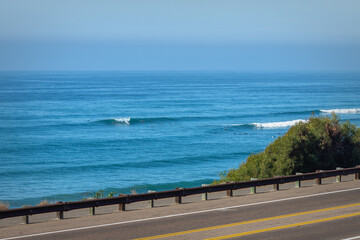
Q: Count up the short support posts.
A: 14